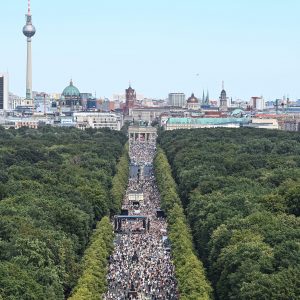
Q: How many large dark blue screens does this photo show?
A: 2